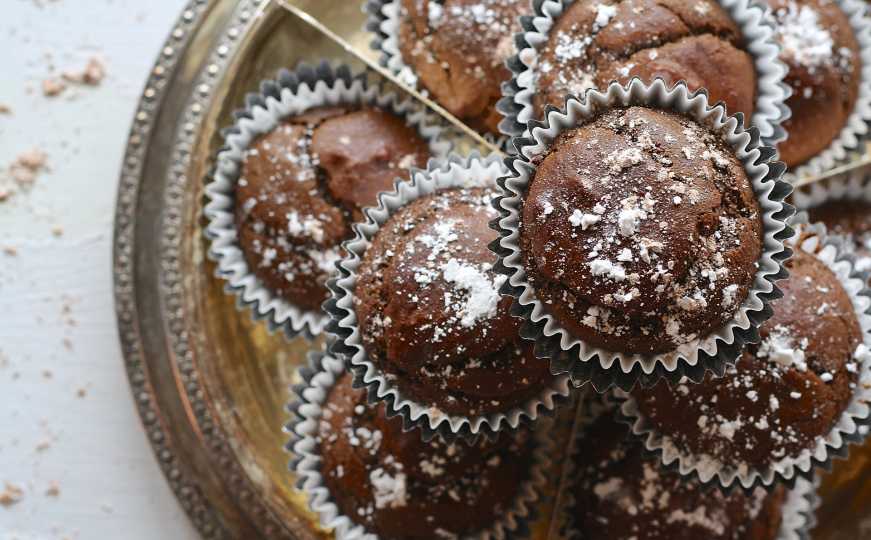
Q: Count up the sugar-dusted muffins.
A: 10